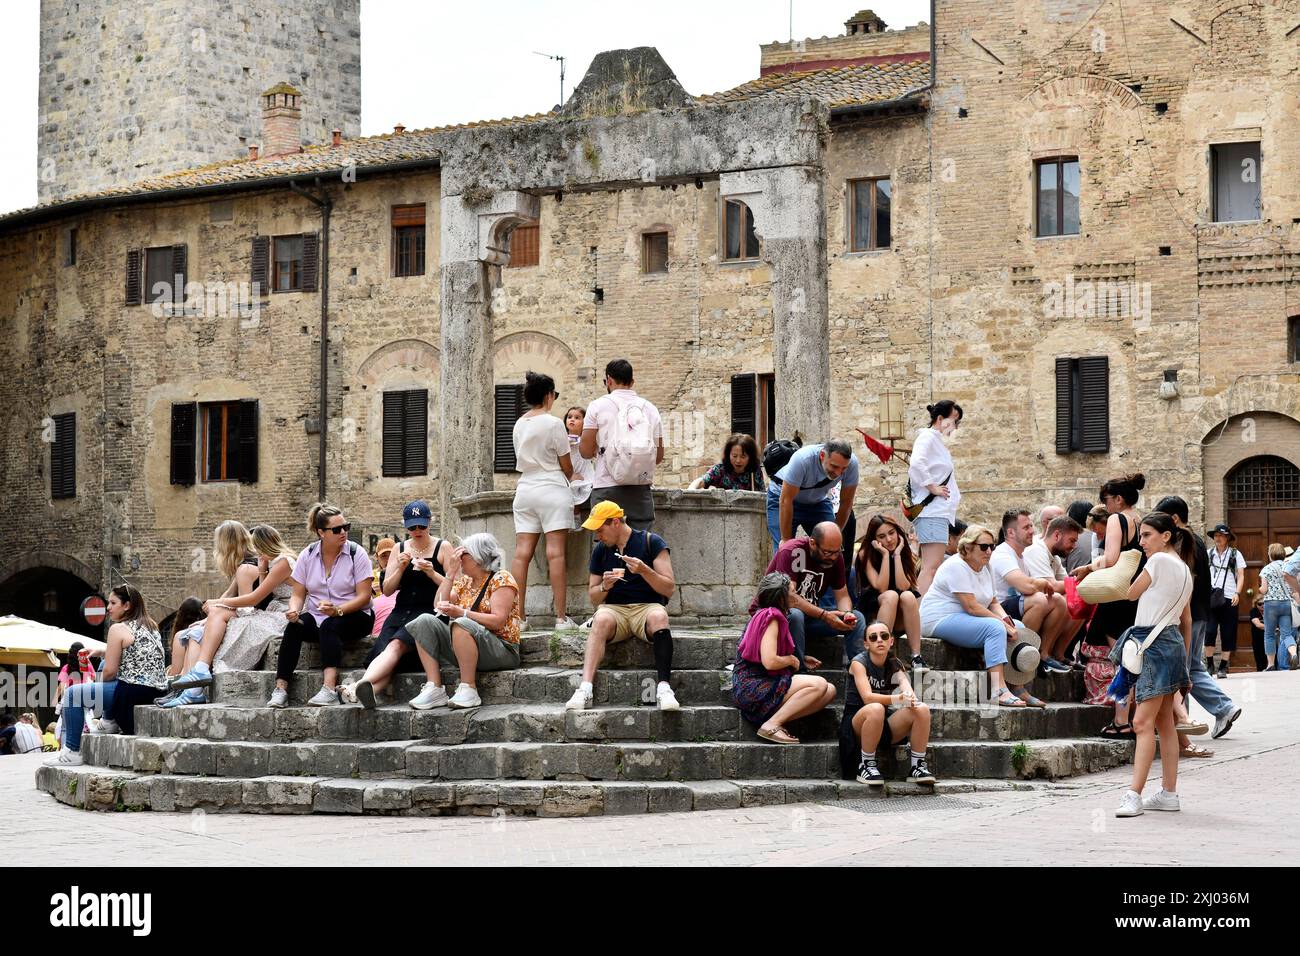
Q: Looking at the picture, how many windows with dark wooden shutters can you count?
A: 8